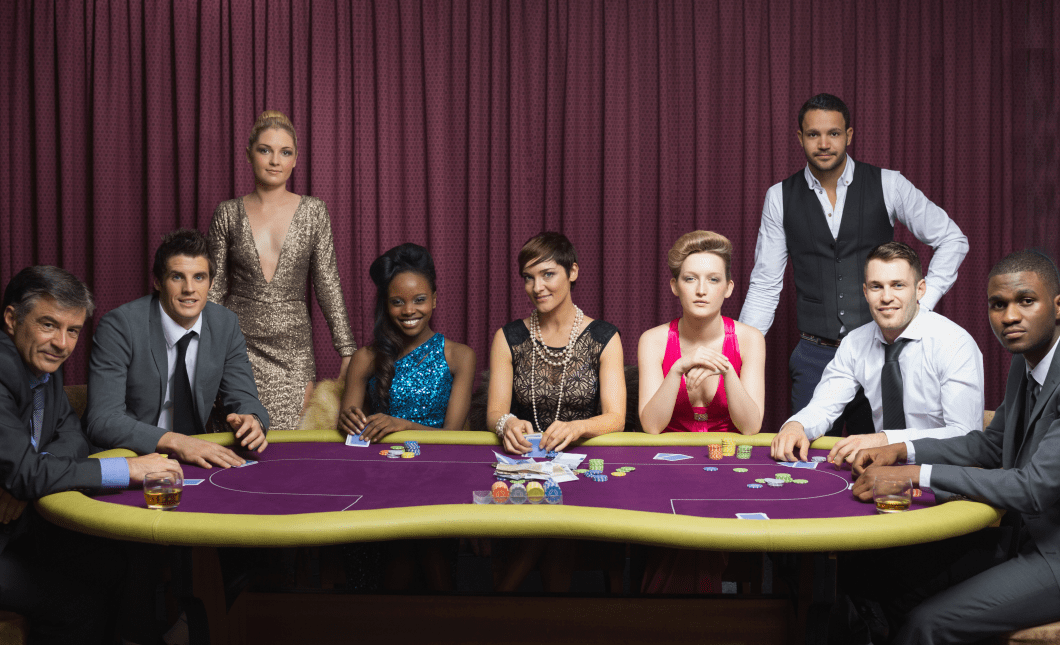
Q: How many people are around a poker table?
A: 9